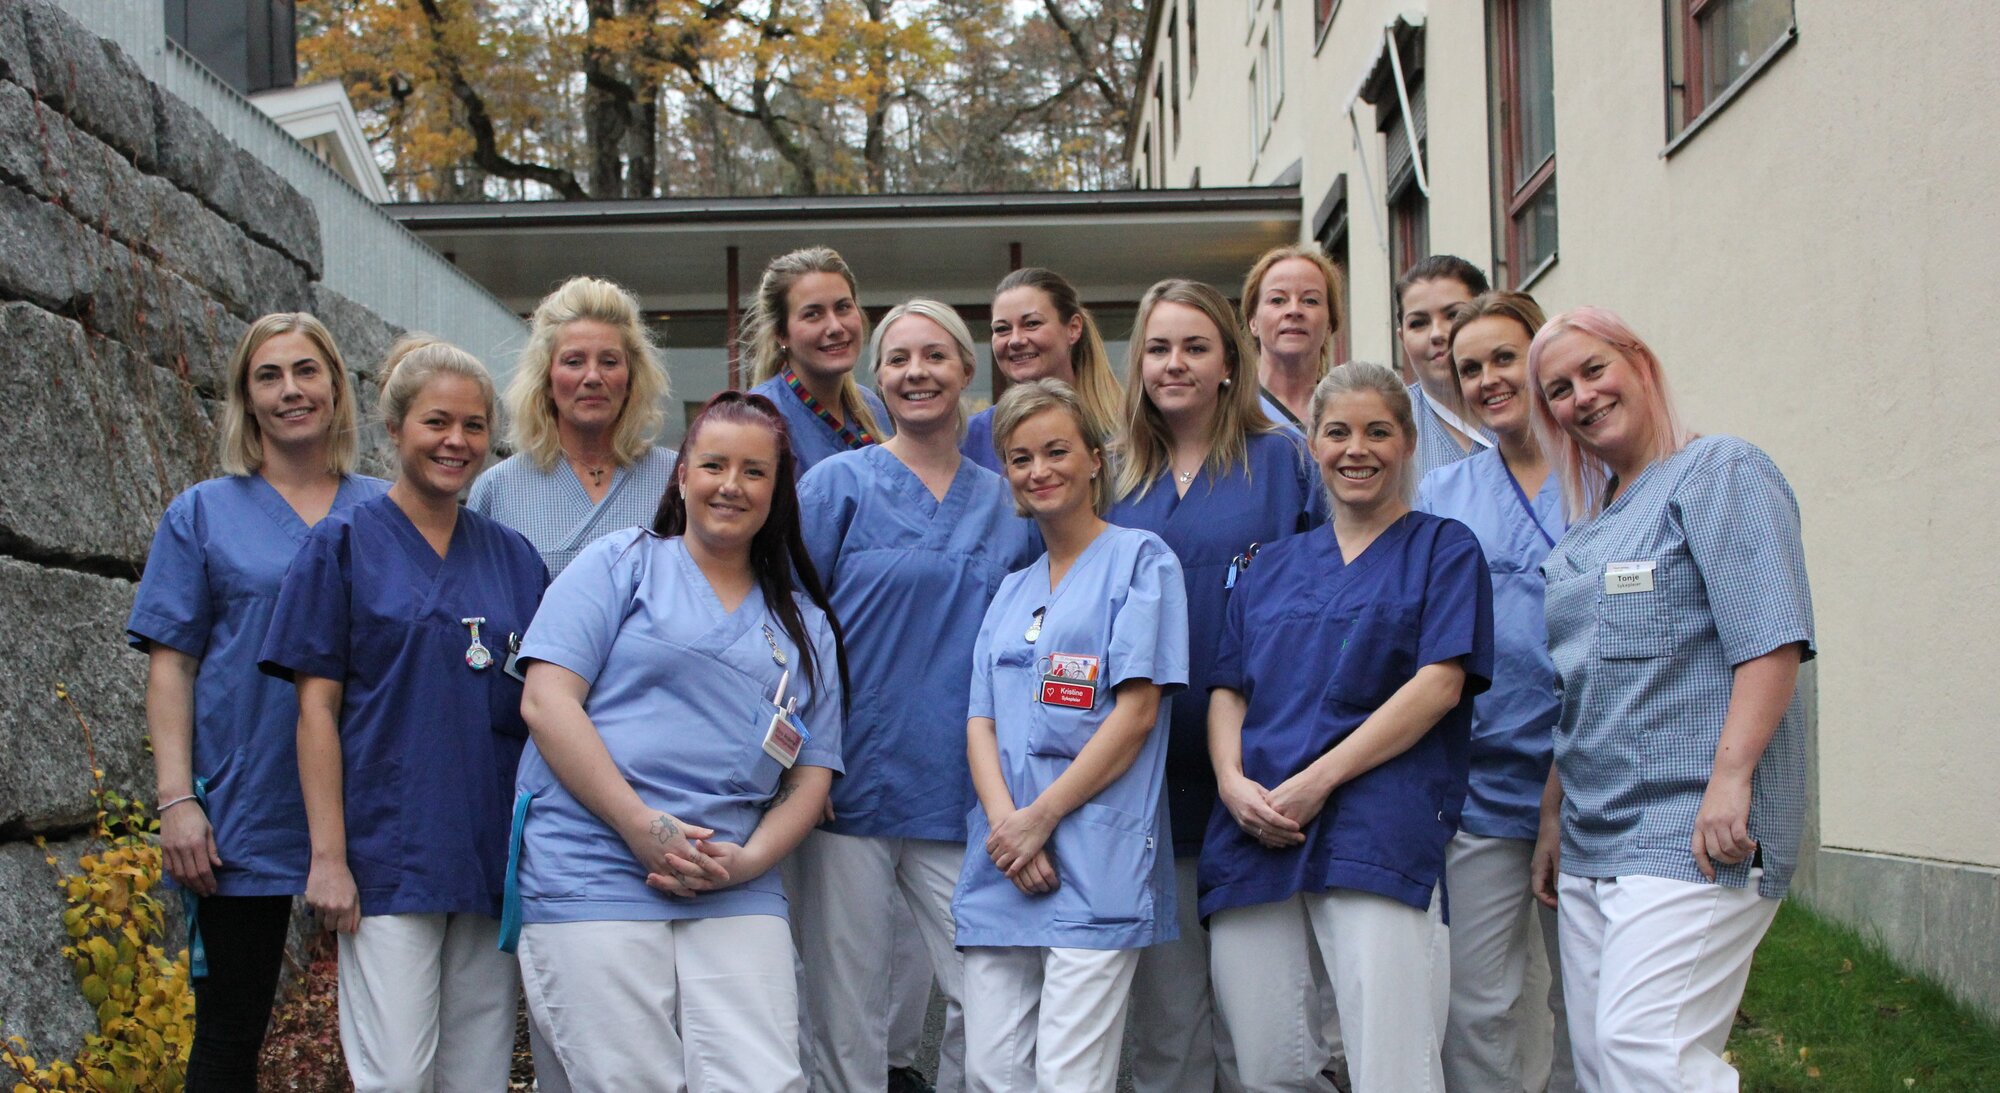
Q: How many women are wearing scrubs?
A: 14